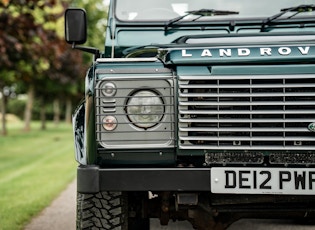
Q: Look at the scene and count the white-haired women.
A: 0